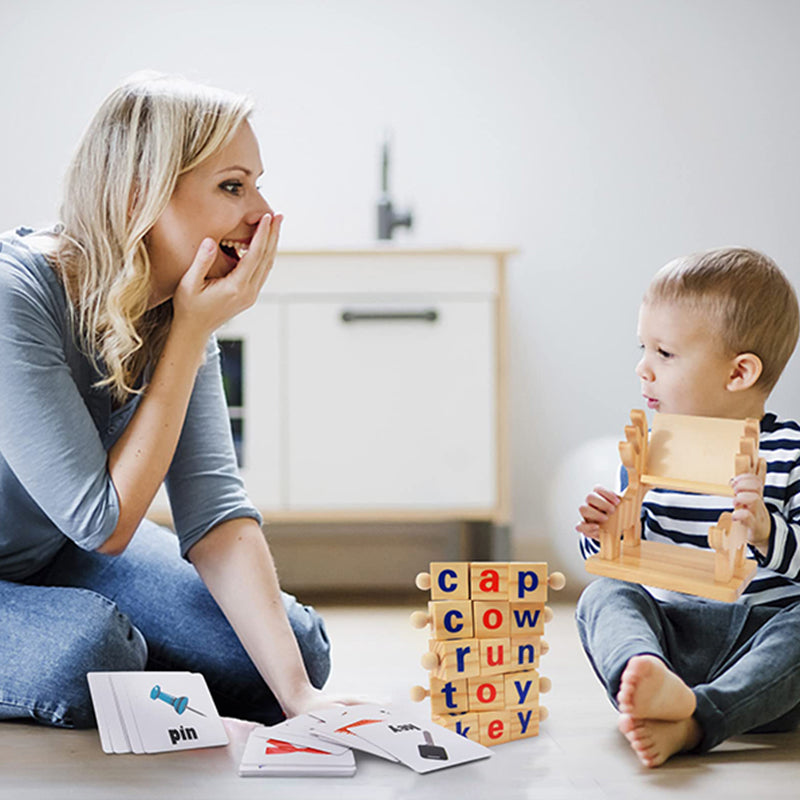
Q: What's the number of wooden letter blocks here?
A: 15